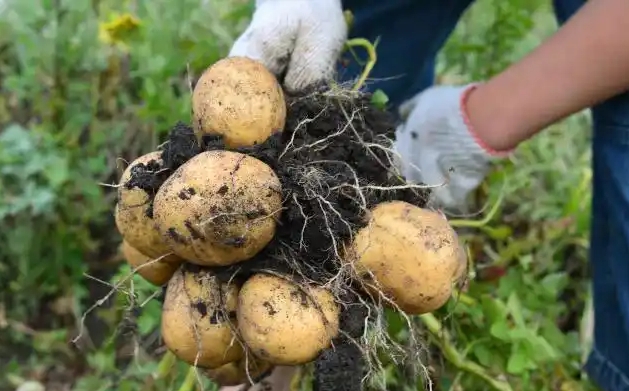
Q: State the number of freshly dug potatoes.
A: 8